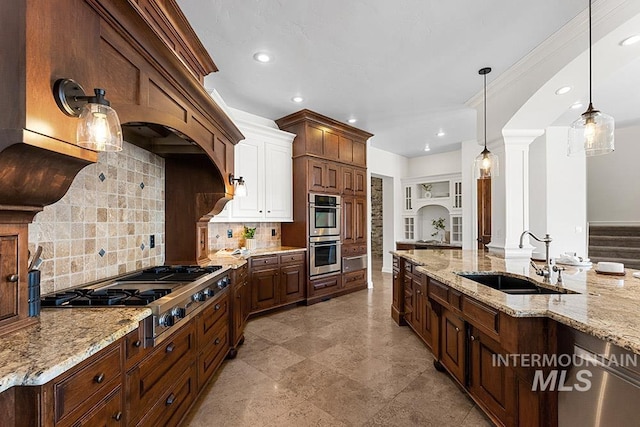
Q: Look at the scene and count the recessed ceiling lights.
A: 8